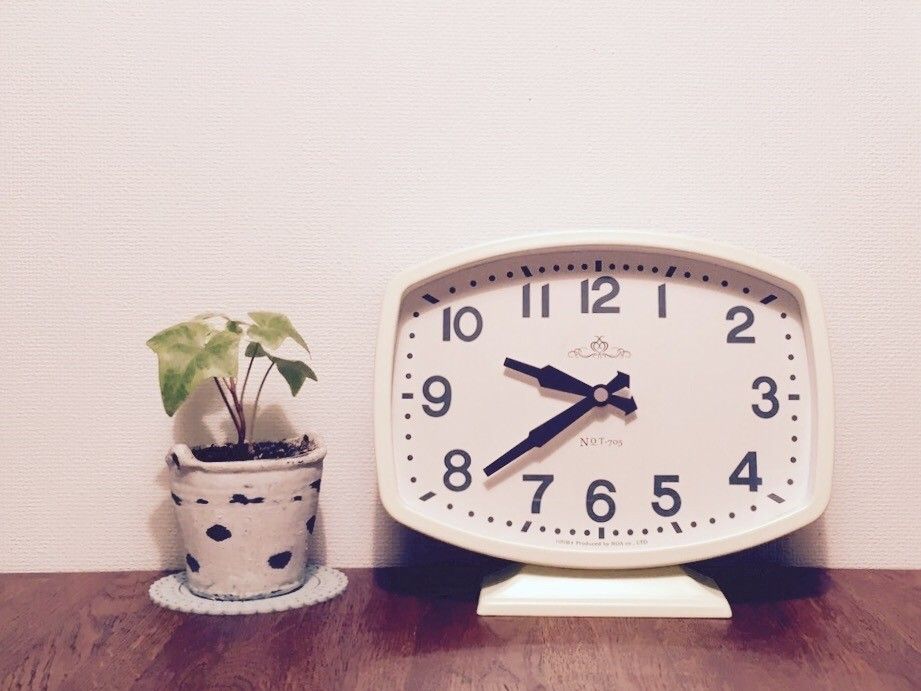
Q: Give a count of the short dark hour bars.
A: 12